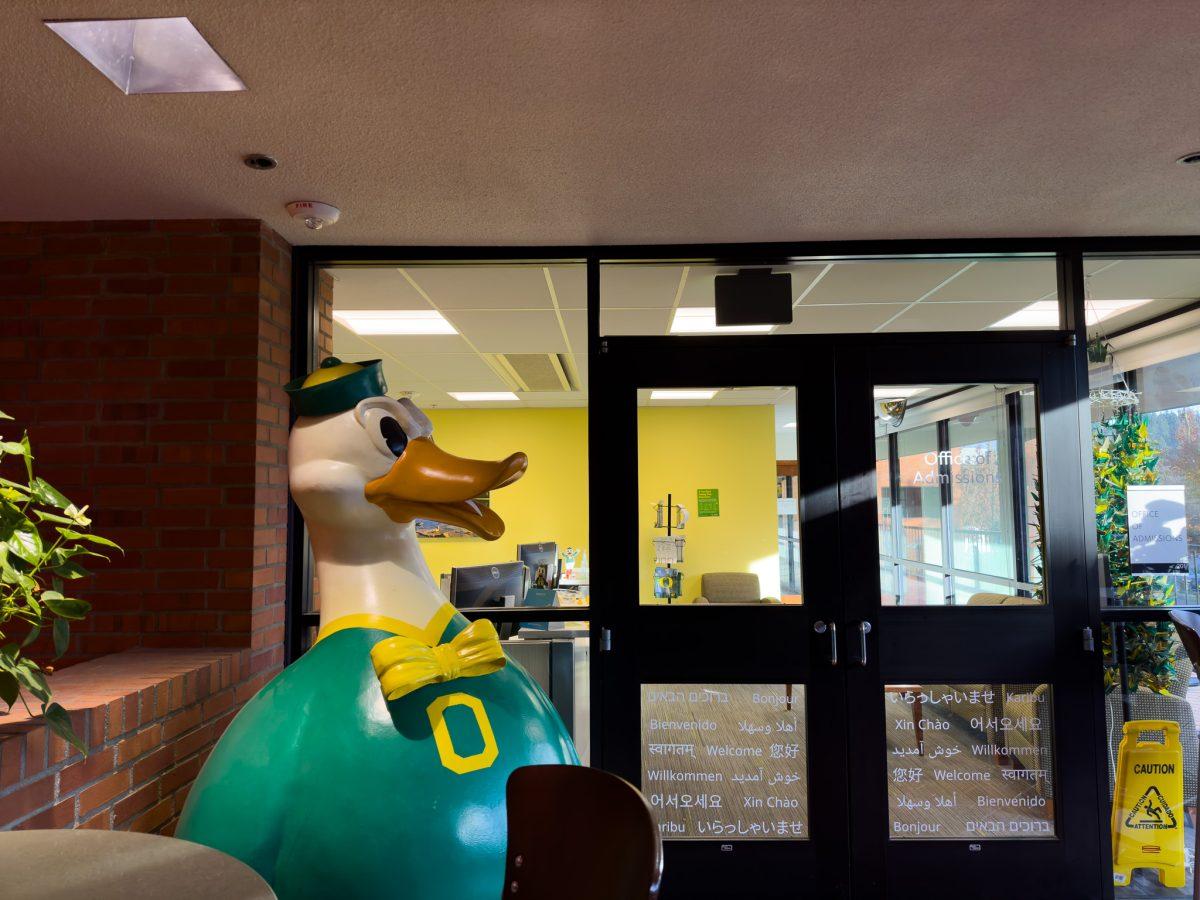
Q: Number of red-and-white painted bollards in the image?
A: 0